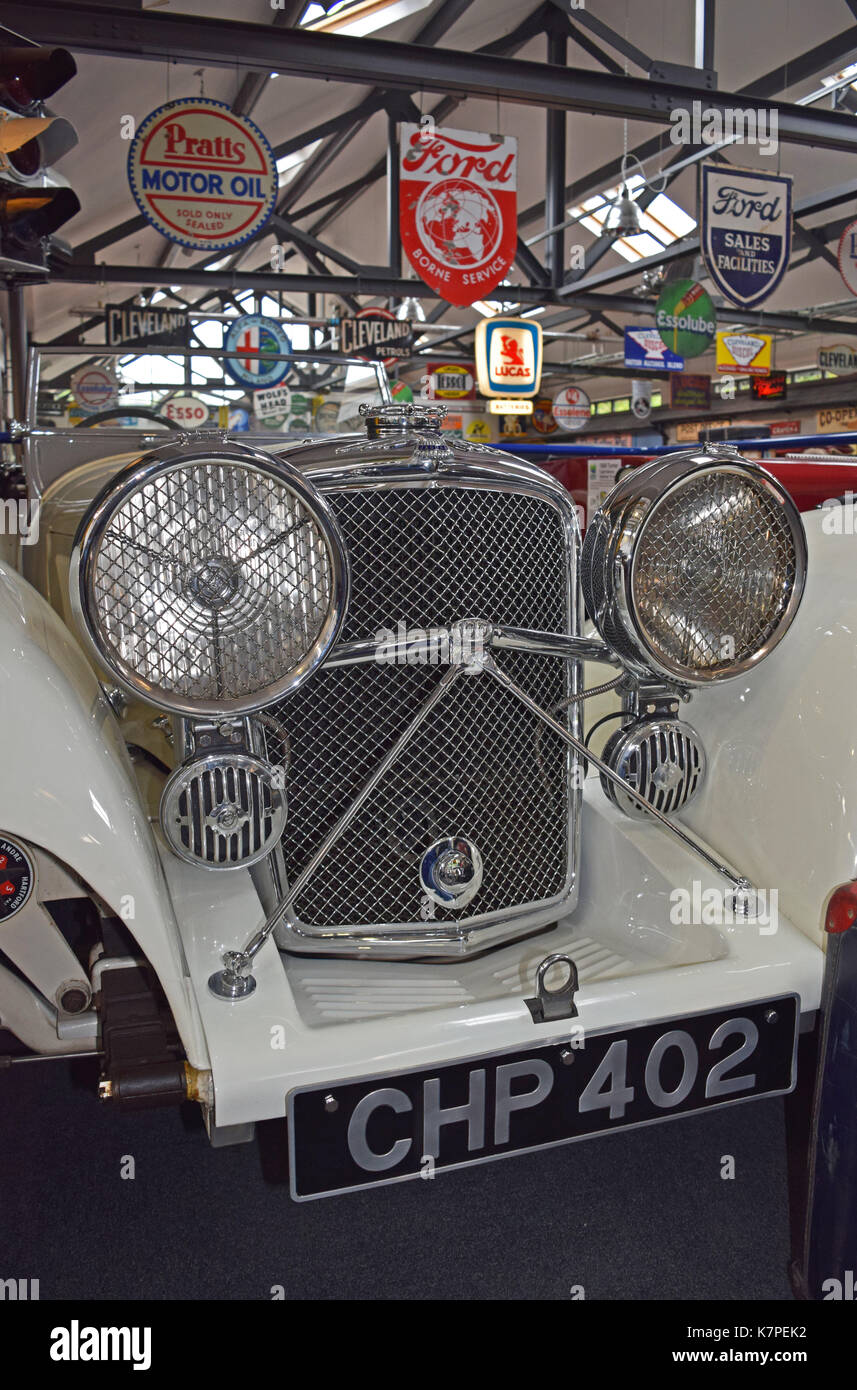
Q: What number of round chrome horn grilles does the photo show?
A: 2